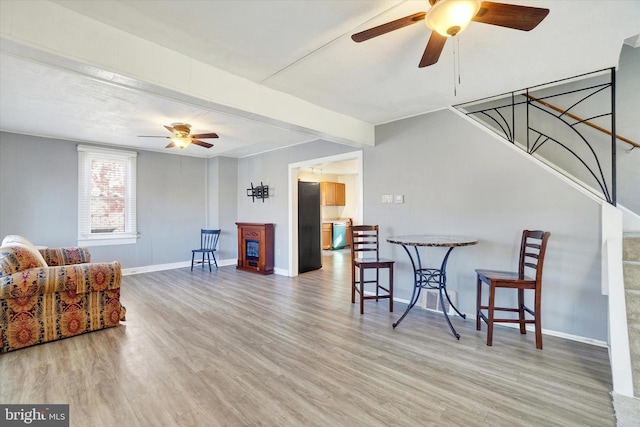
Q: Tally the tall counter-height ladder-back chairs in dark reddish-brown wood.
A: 2